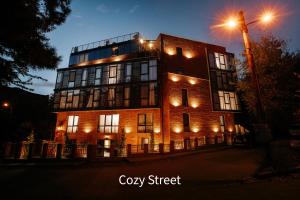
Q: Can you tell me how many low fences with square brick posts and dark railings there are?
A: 1